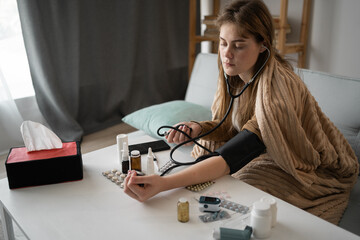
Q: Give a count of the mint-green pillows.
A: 1